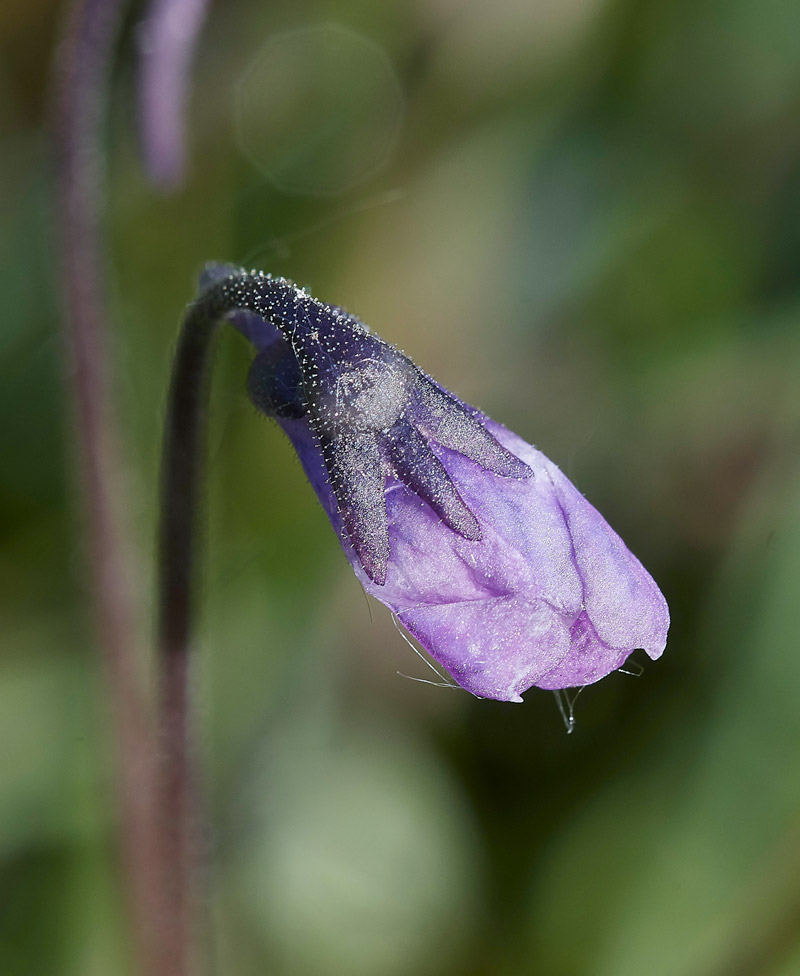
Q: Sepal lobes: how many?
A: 3